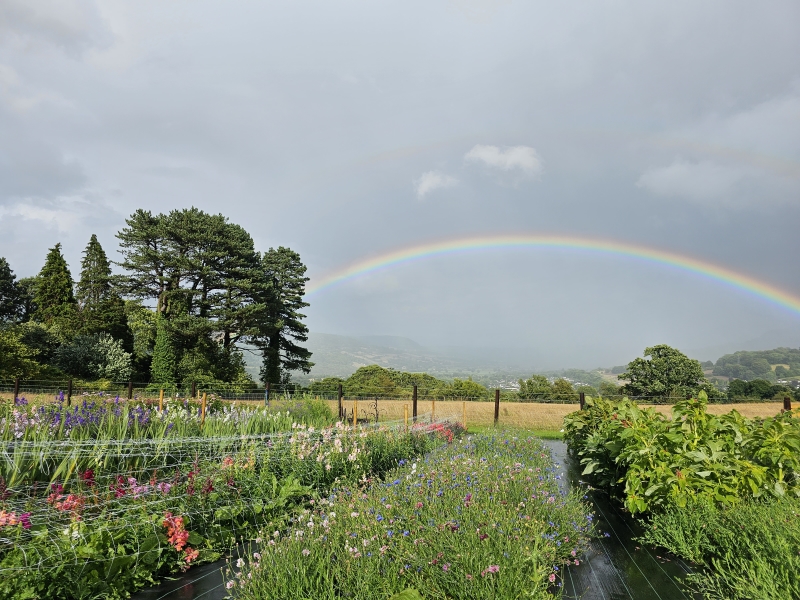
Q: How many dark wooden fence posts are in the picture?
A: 11